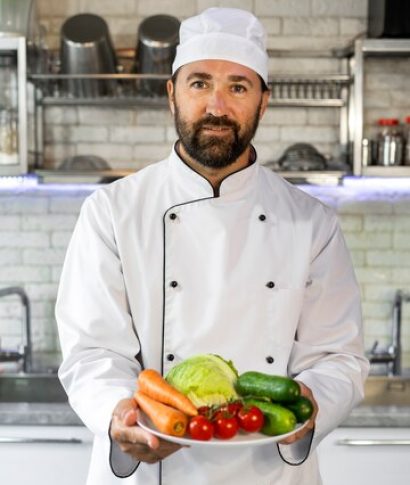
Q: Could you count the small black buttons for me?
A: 6